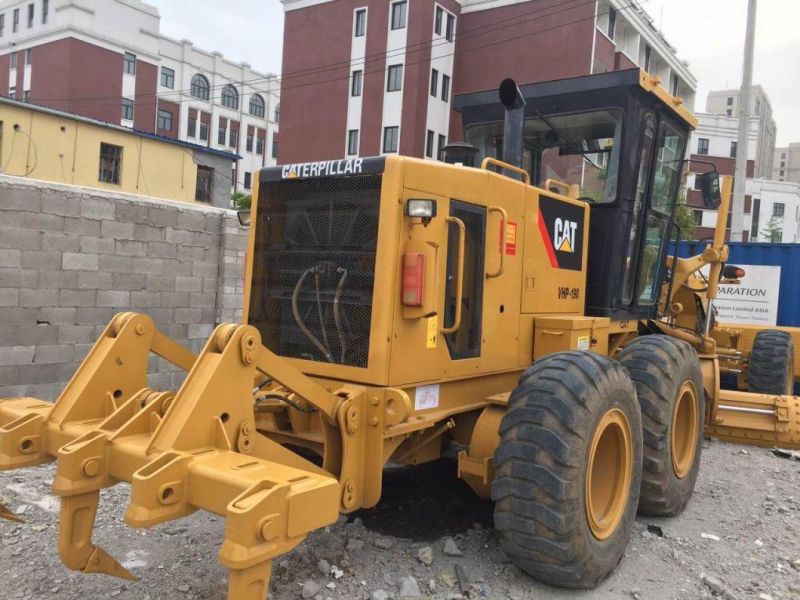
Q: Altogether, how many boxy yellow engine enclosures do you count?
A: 1